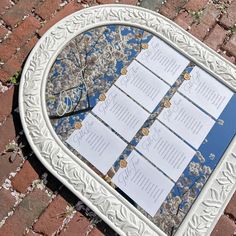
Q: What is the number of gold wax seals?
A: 8